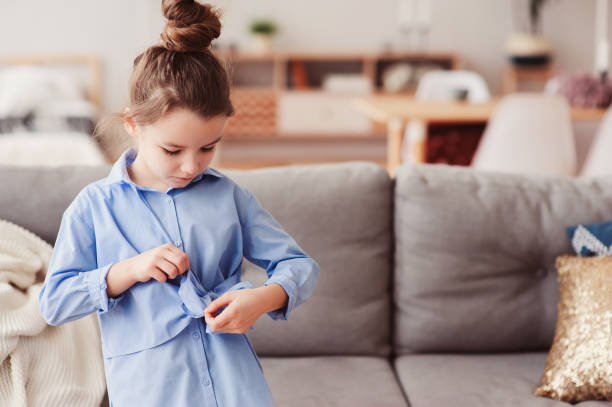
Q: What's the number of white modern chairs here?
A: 3